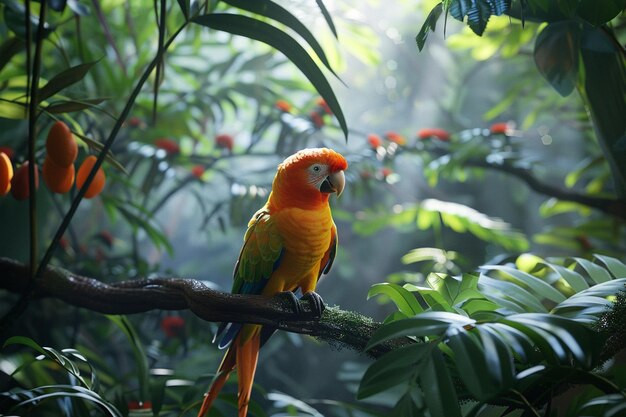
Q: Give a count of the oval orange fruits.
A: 5